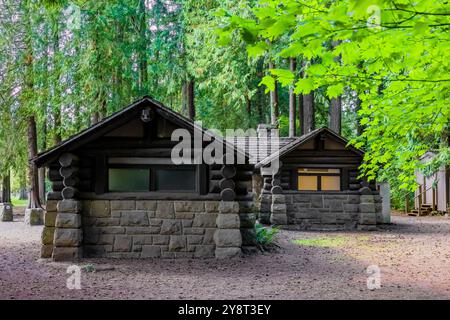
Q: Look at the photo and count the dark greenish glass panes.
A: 2